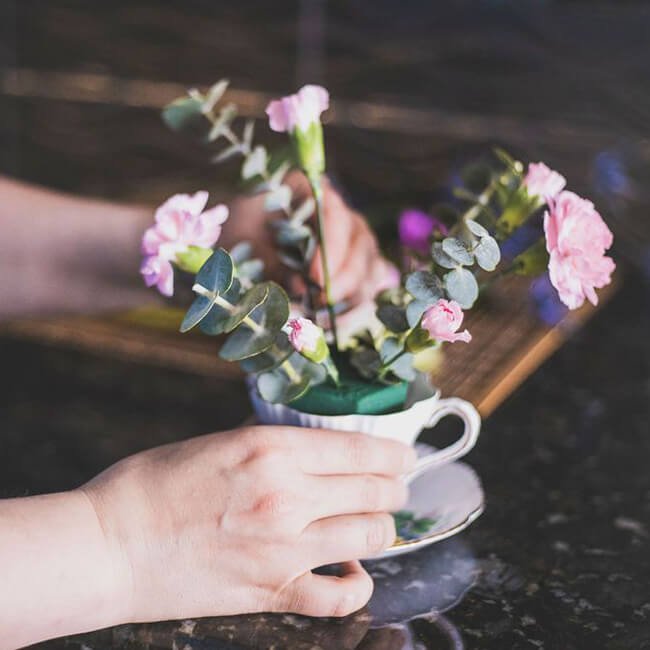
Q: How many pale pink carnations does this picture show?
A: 6